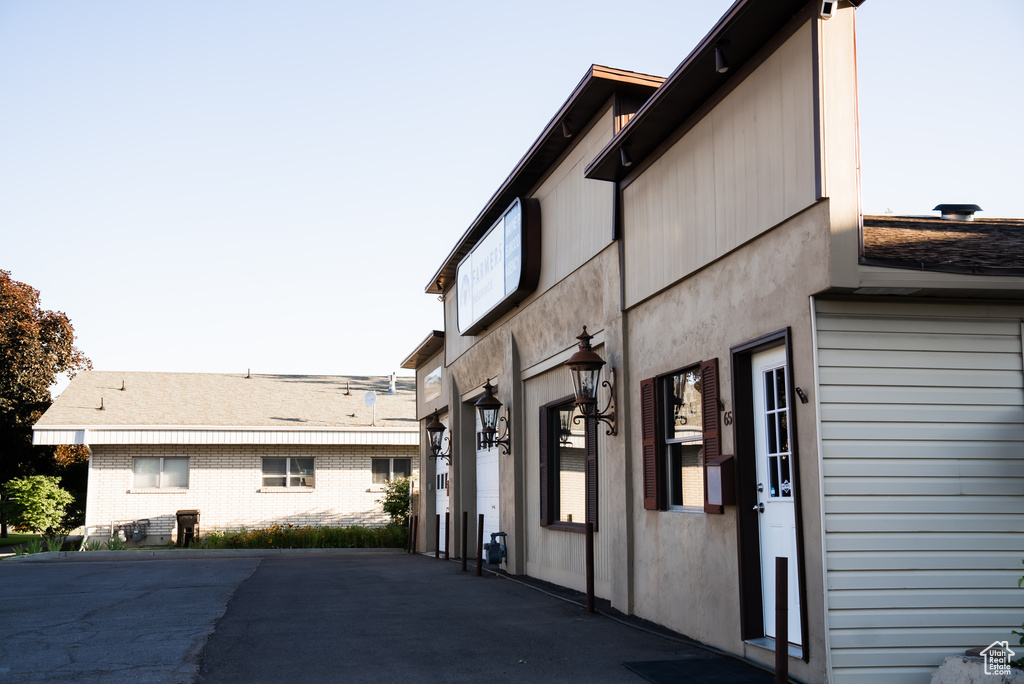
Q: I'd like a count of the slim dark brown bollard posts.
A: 8